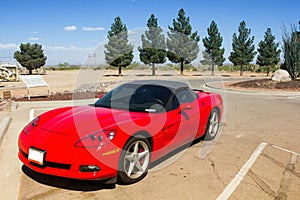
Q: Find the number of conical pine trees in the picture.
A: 6